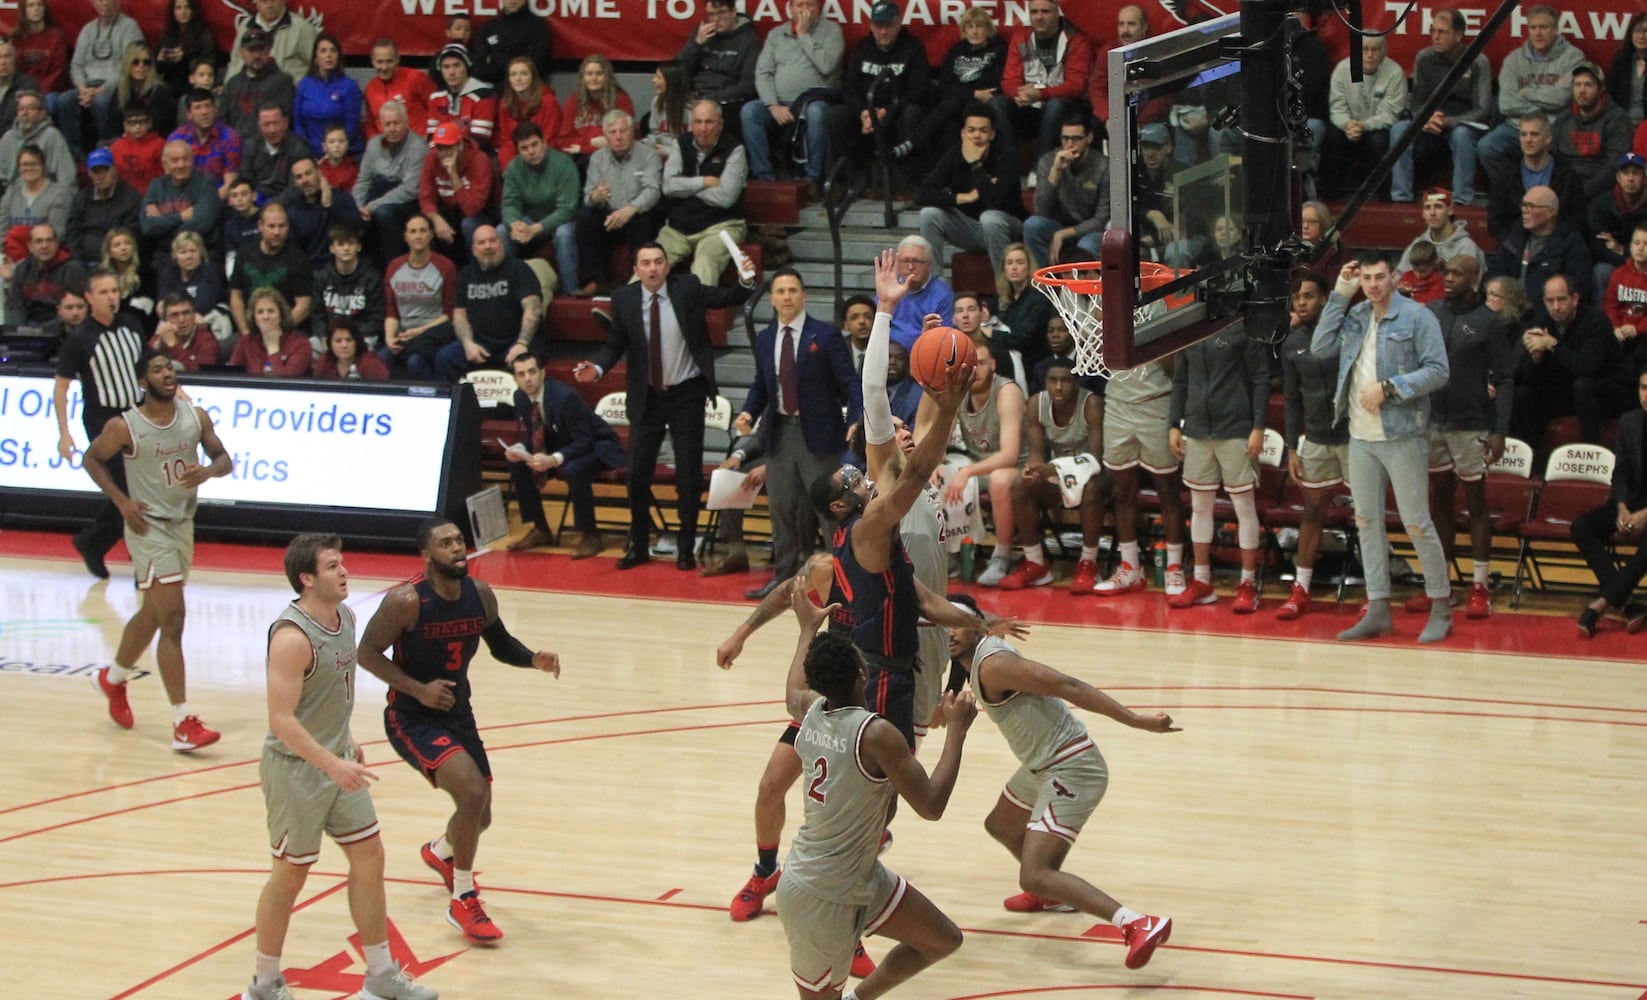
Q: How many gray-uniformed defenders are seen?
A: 5